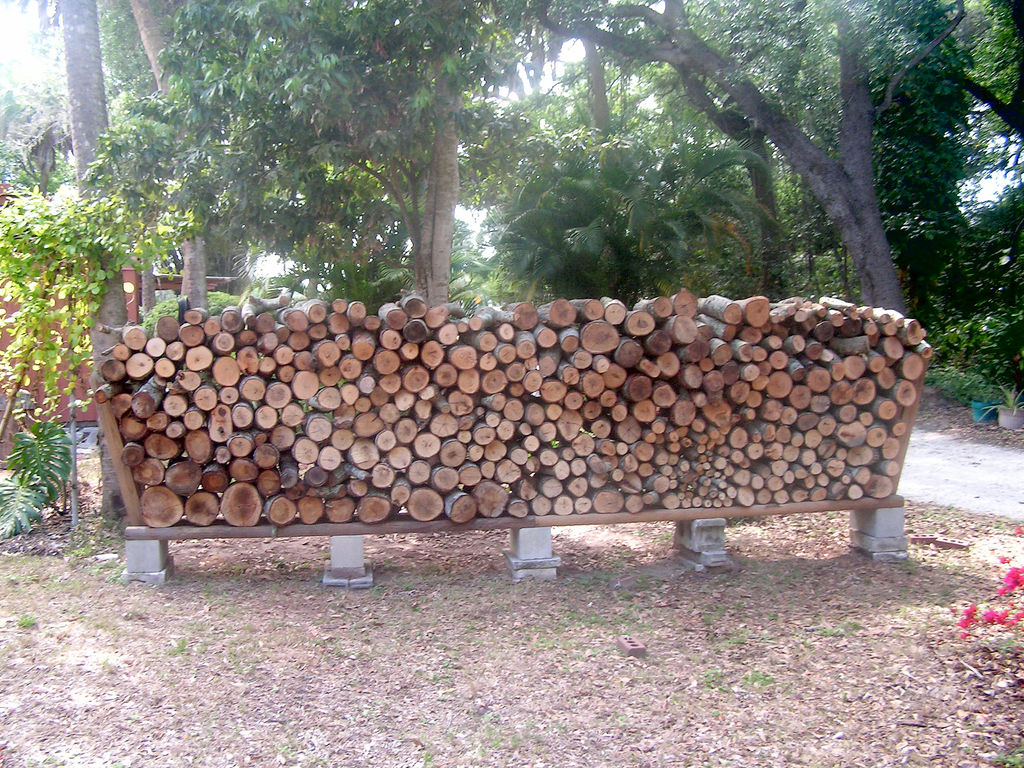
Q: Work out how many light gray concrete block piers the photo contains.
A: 5